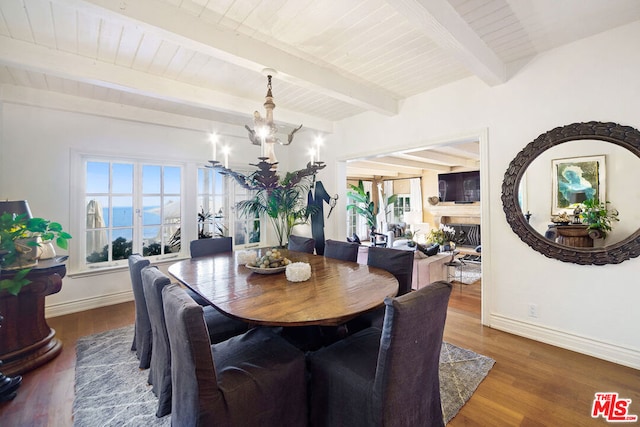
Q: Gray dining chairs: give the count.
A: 8